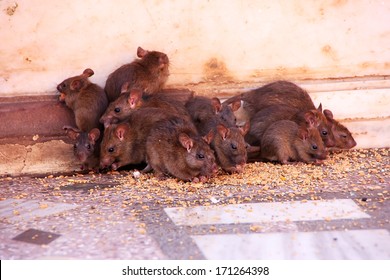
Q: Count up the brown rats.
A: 11